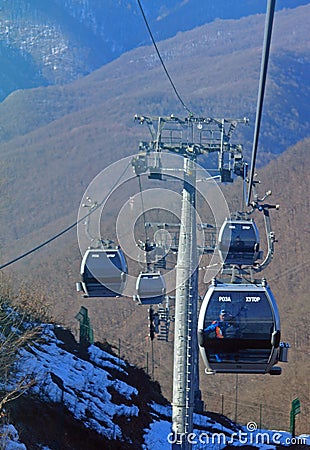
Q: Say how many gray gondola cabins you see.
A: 4